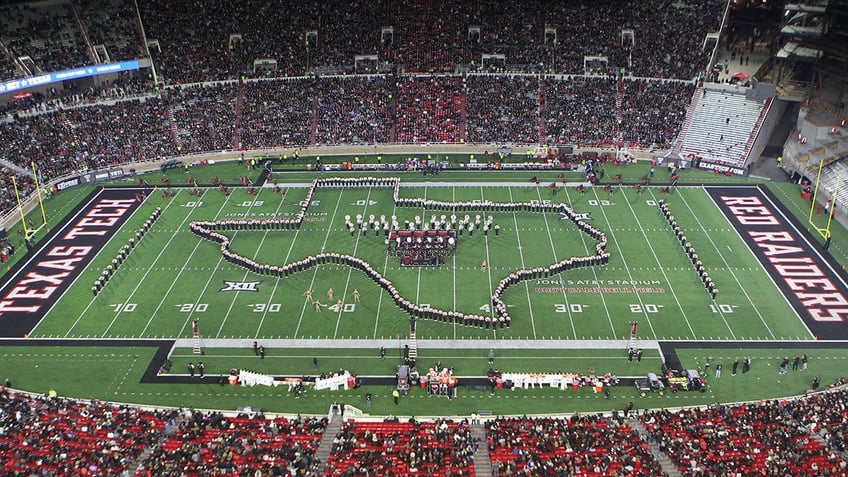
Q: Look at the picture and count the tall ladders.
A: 3